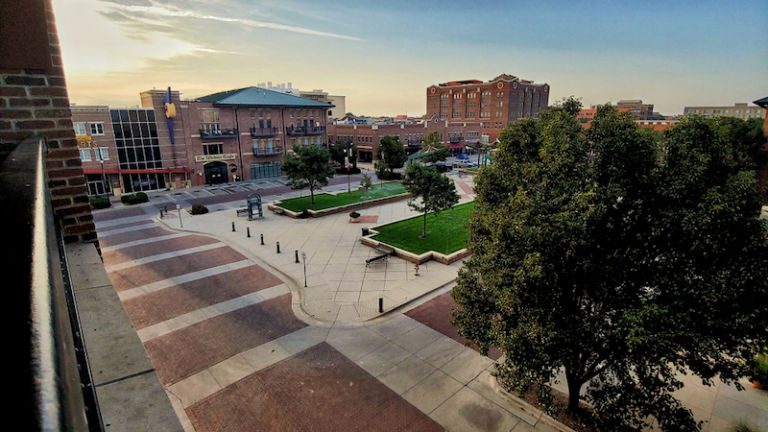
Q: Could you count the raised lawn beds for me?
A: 2